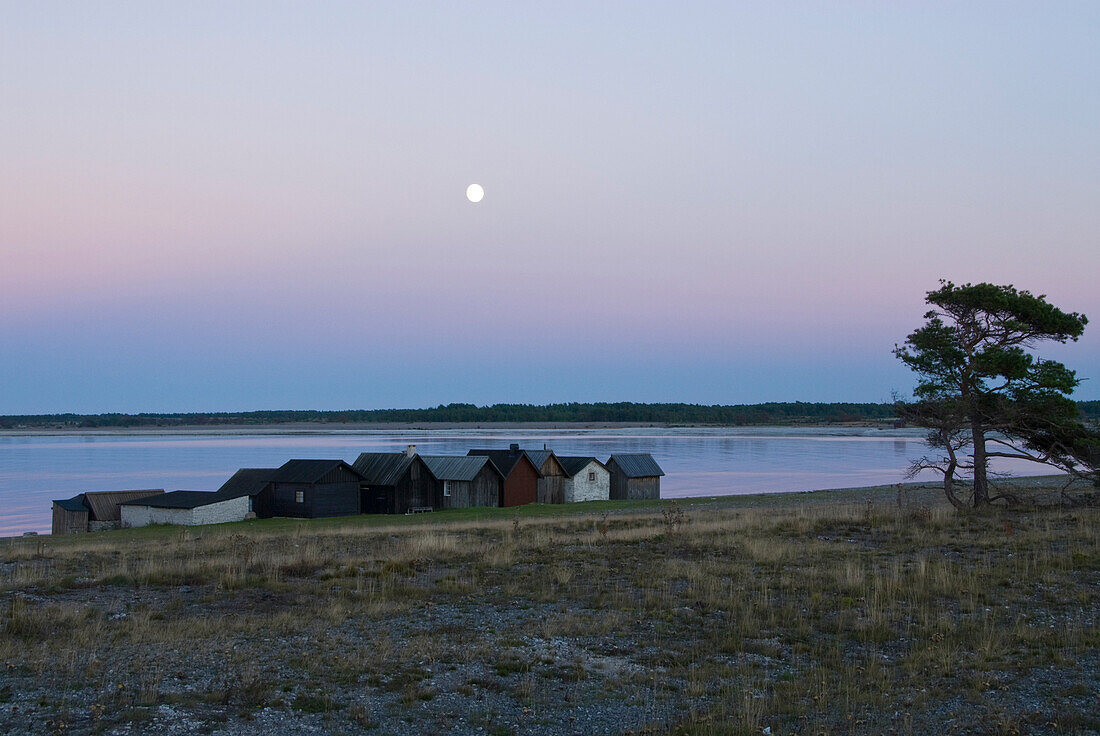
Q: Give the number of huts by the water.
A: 11